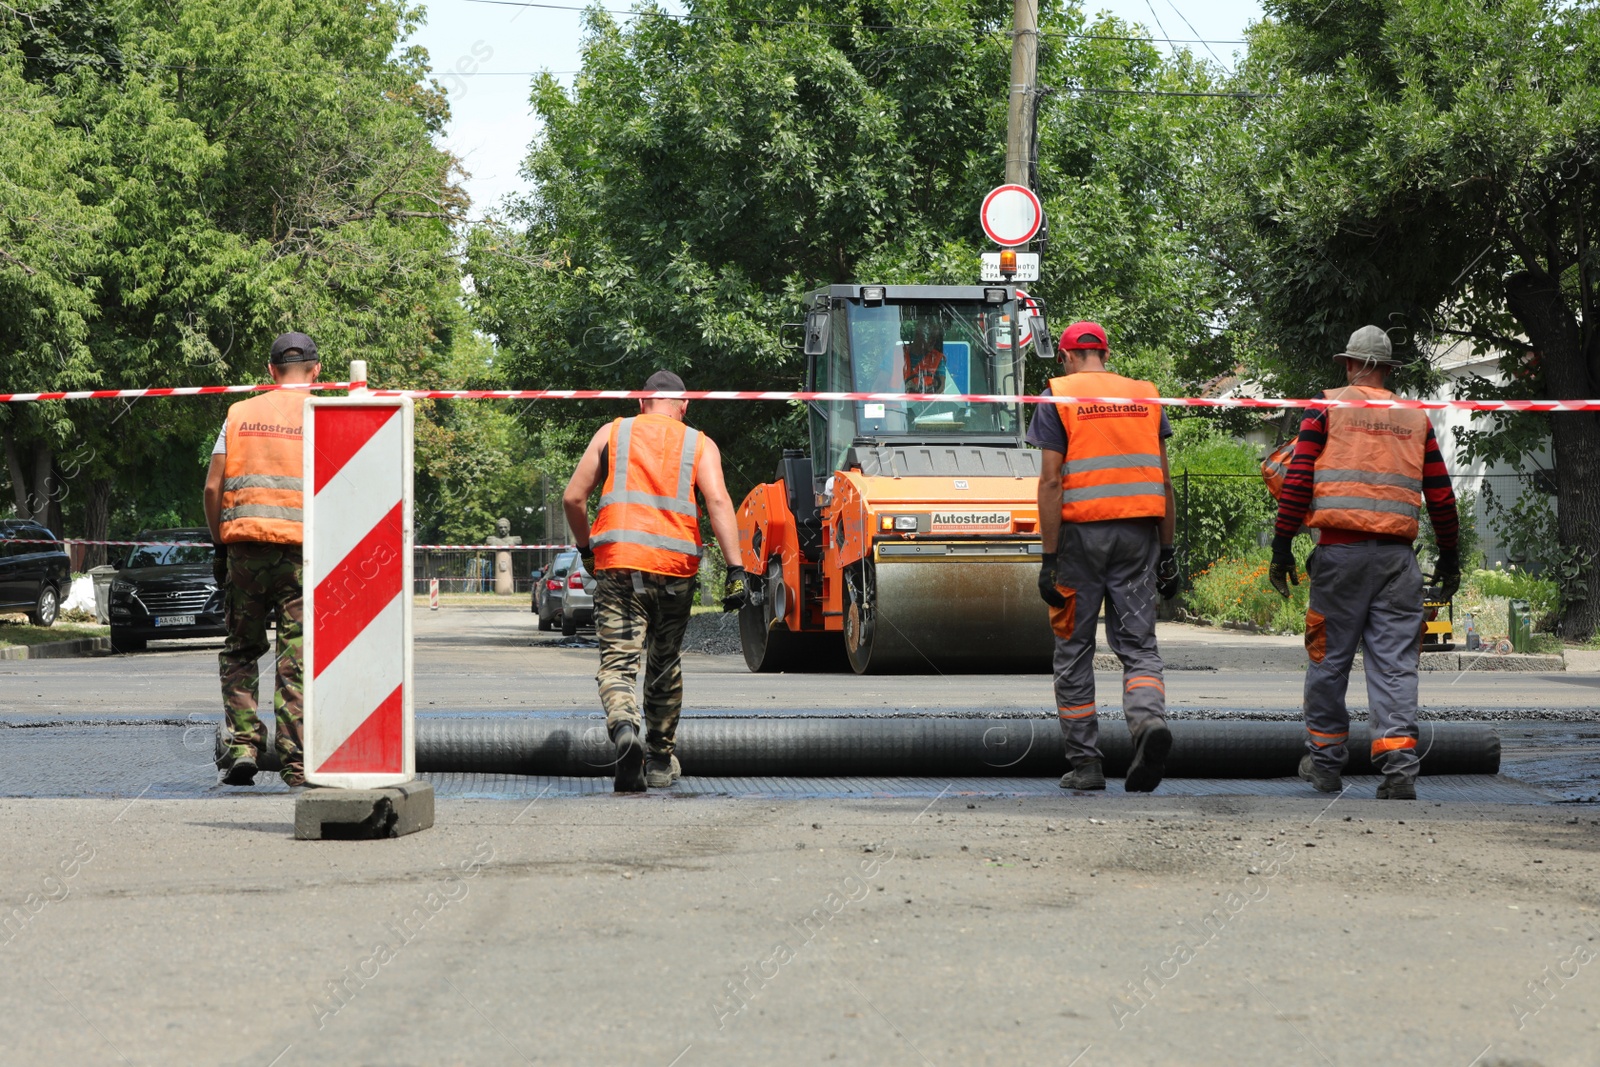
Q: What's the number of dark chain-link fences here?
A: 1